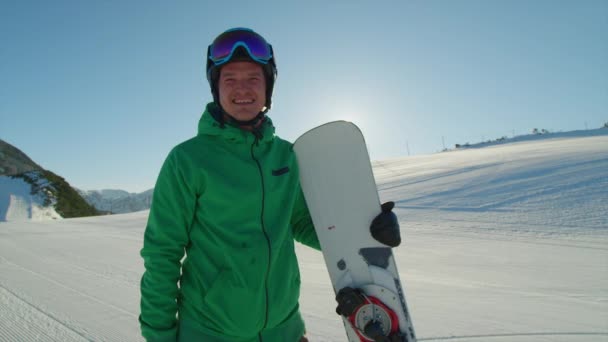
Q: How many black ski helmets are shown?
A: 1